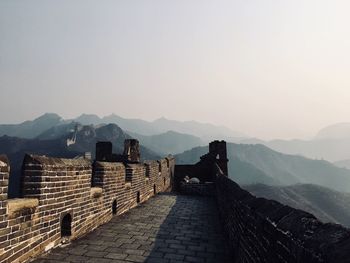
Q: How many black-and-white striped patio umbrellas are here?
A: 0